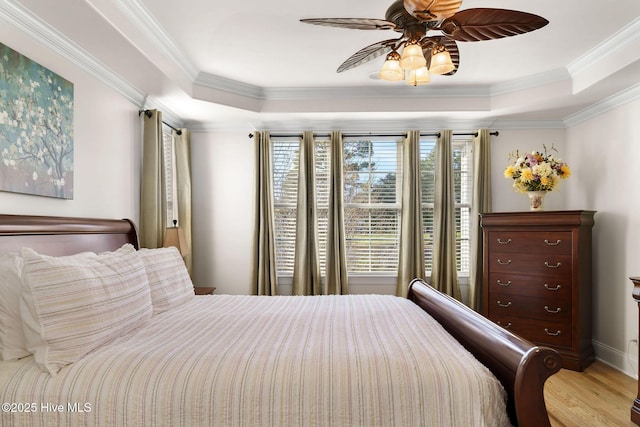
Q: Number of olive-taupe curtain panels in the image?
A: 8